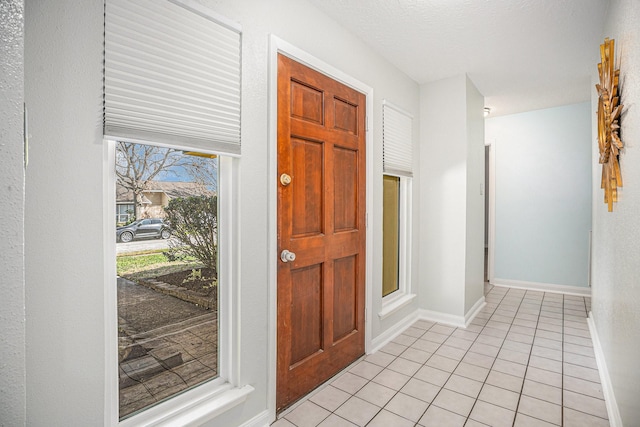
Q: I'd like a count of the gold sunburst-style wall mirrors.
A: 1